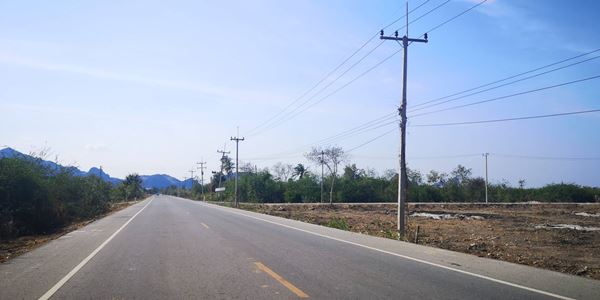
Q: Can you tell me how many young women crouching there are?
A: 0